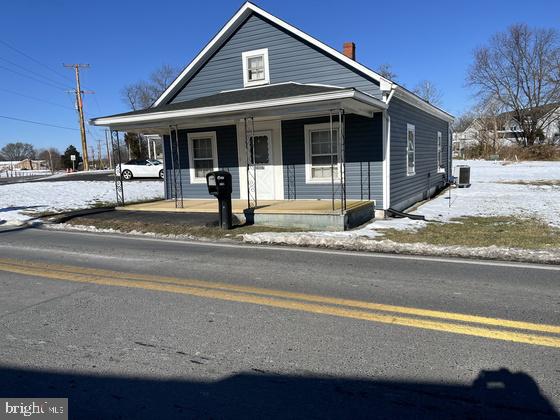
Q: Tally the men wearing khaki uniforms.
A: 0